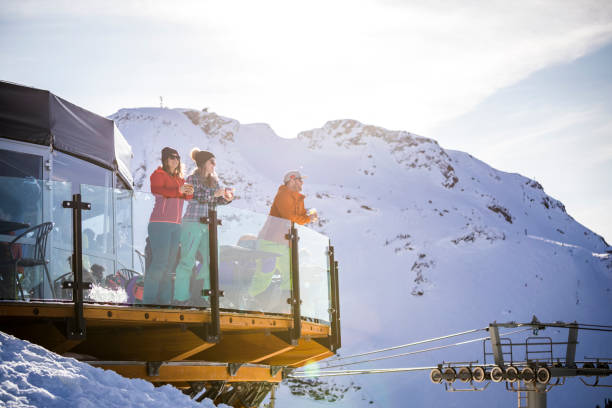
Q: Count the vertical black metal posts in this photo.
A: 5